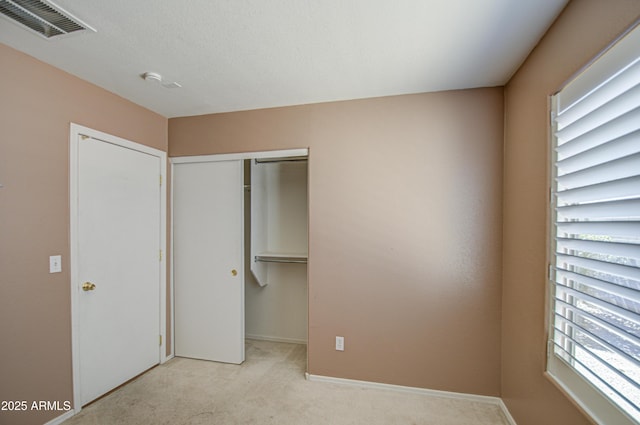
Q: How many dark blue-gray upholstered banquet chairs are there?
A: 0